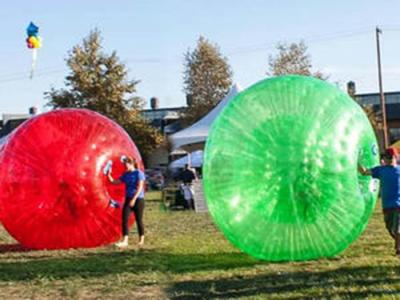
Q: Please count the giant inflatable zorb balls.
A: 2